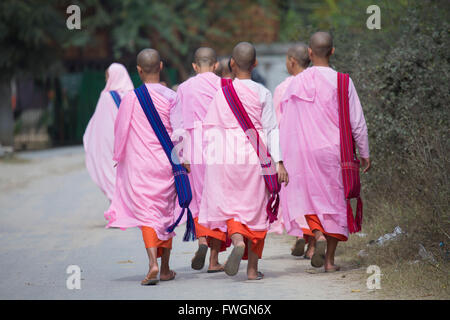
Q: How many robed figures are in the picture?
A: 7